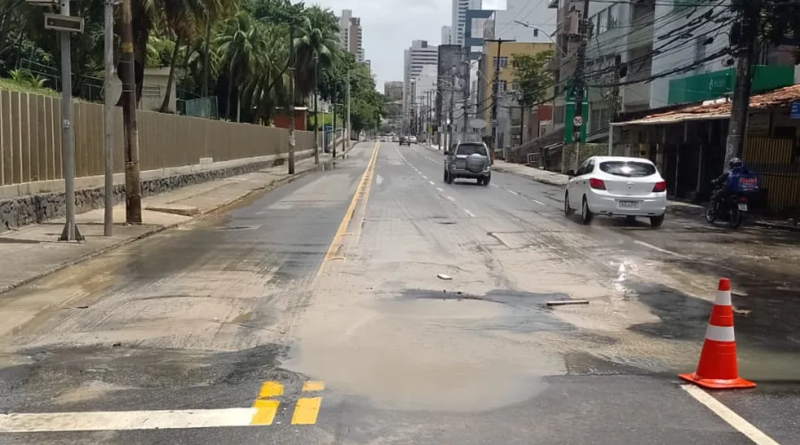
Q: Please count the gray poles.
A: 2